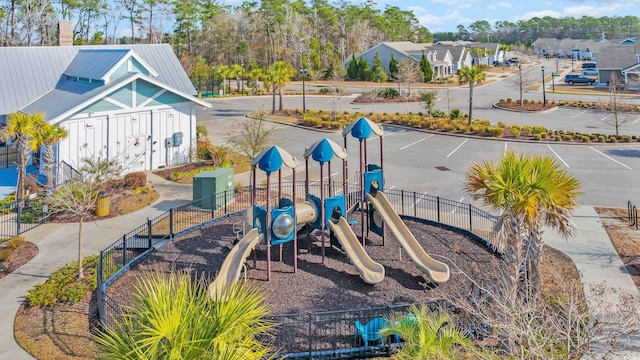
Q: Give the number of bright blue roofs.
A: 3